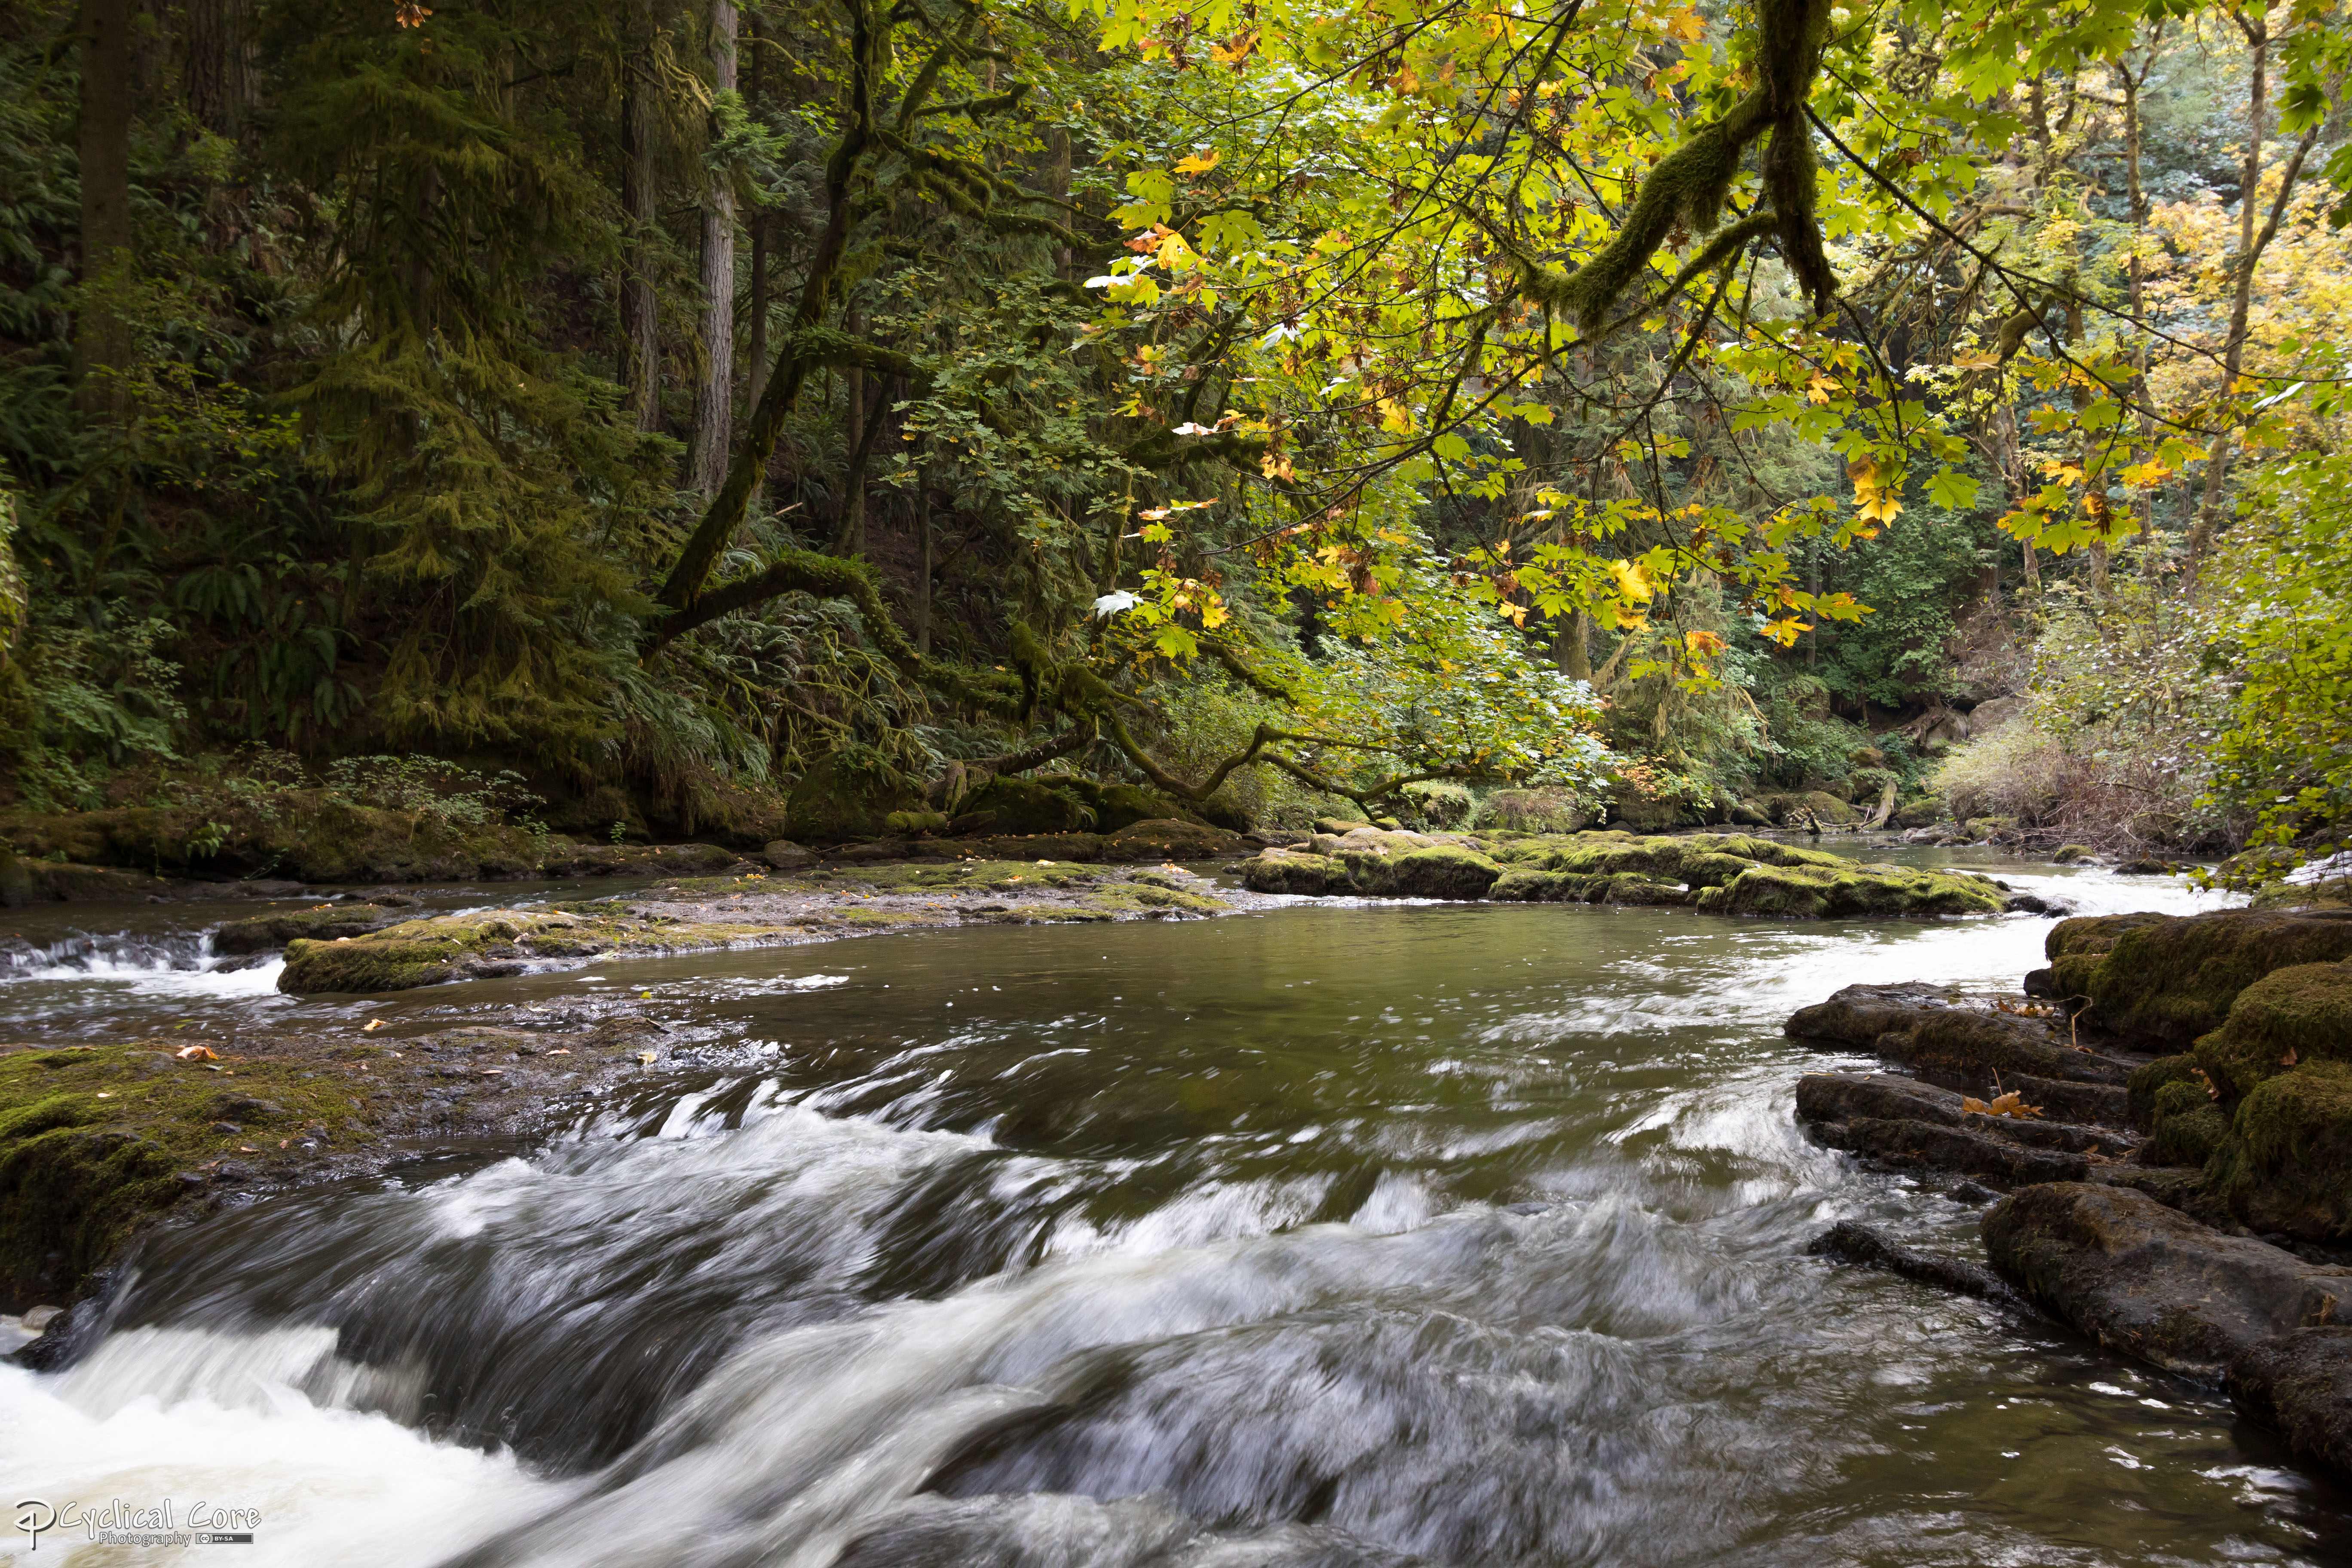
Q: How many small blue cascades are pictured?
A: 0